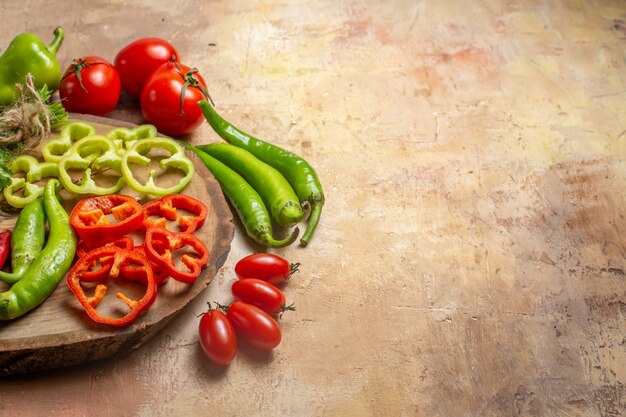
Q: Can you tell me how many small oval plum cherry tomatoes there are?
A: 4